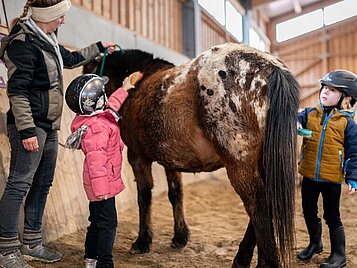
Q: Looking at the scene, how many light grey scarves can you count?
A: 1